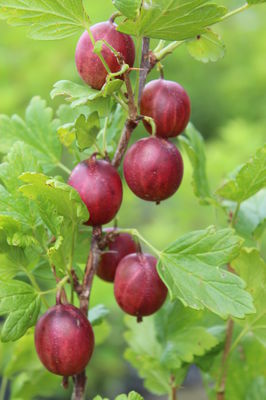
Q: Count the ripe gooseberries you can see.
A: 7